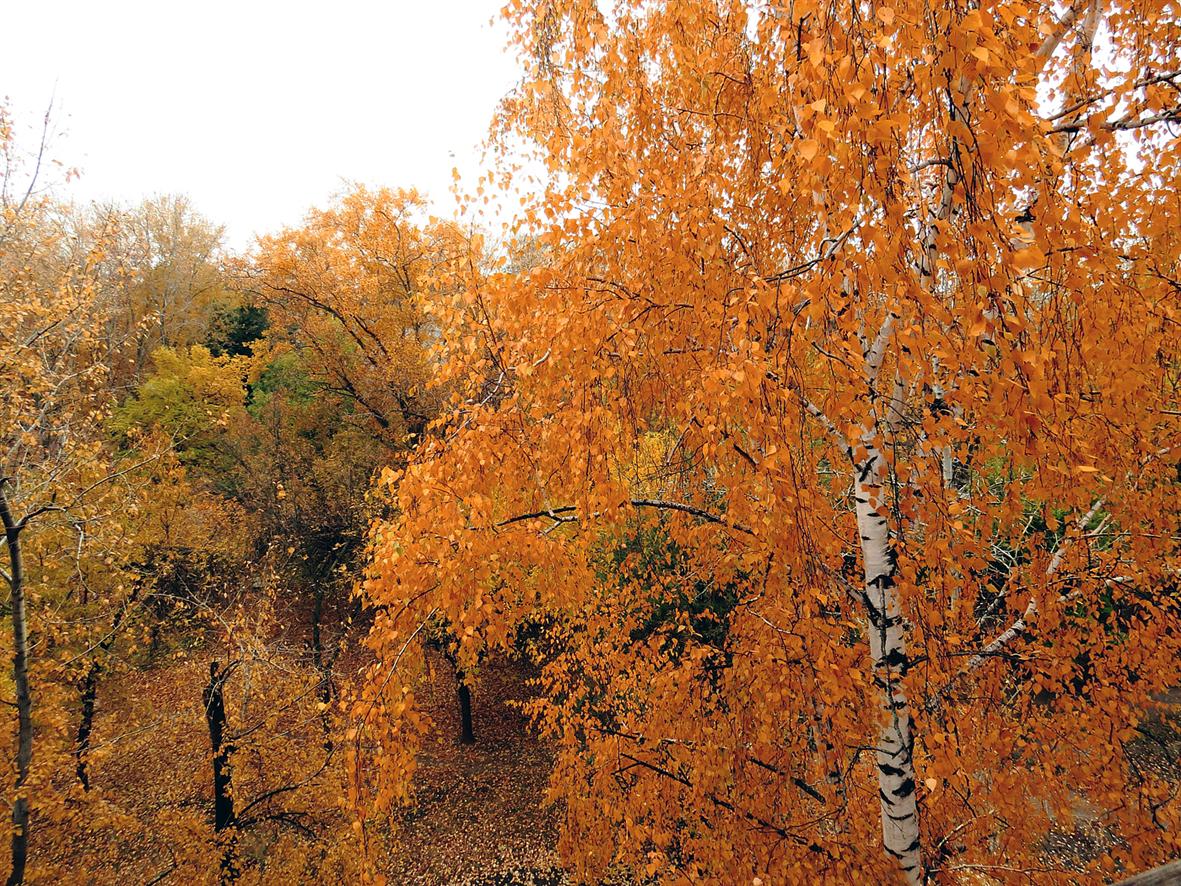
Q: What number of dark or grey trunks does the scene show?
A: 5